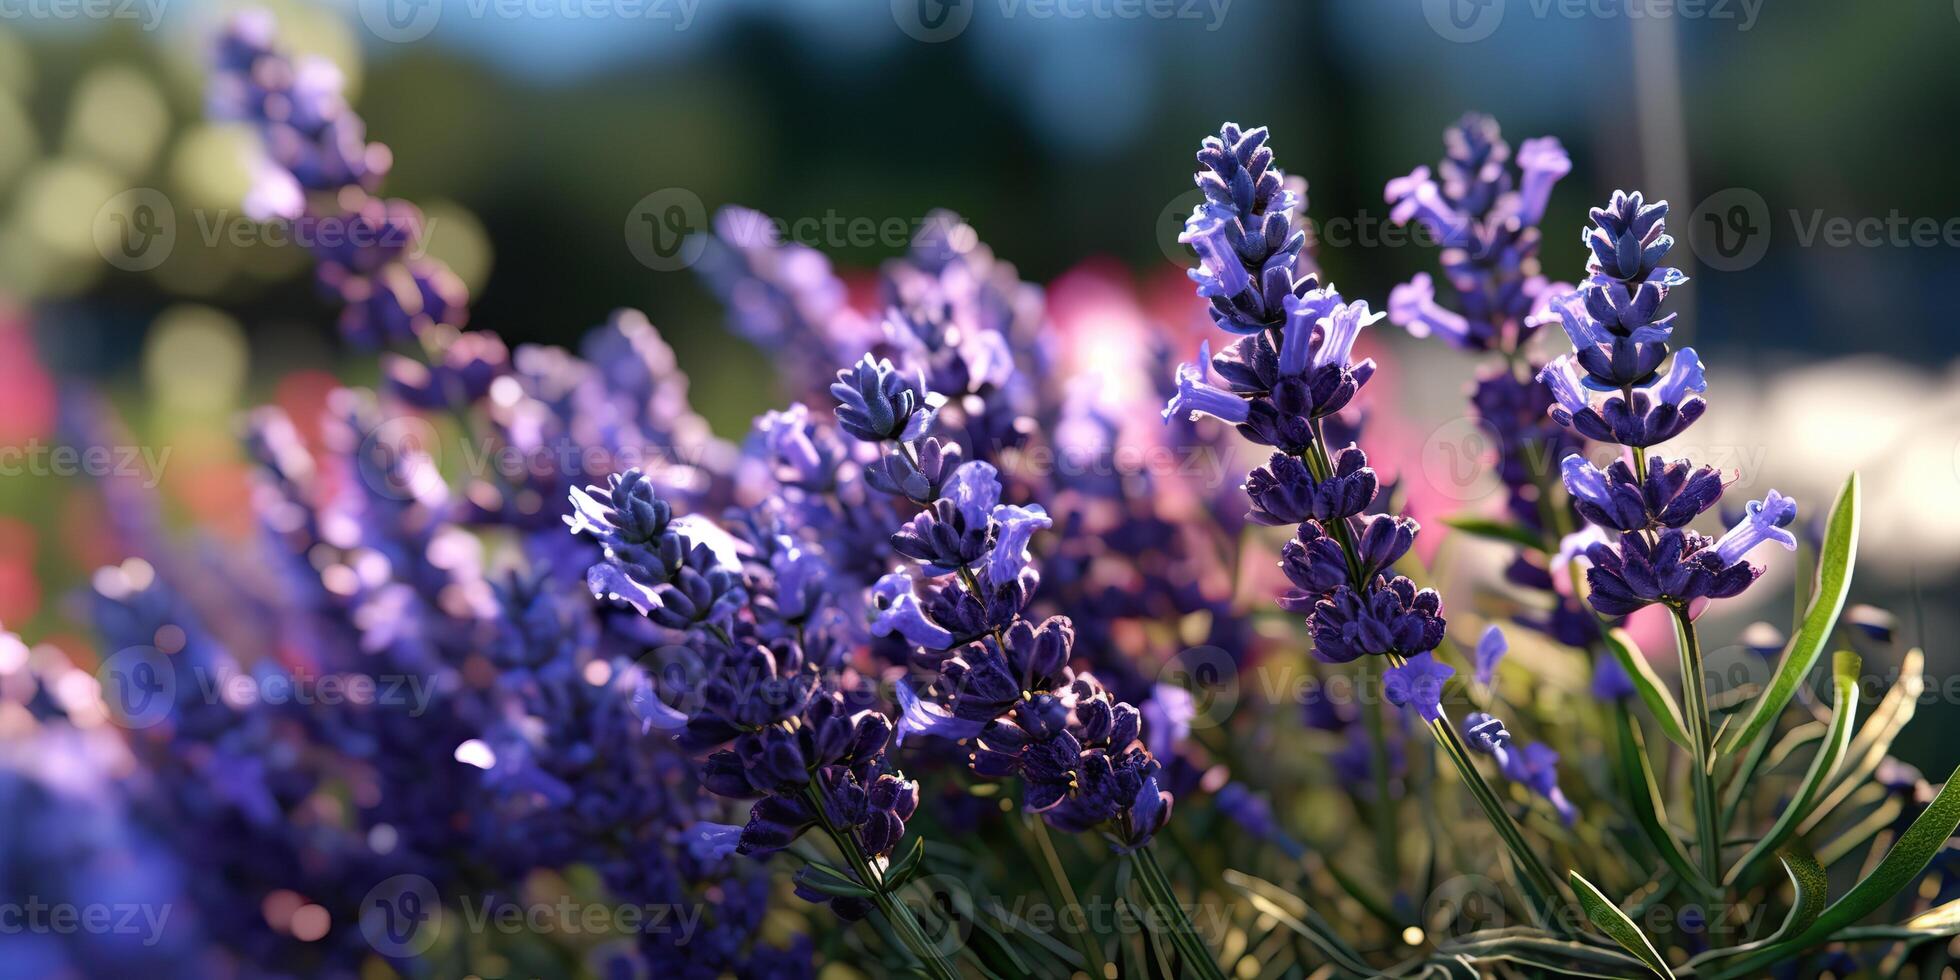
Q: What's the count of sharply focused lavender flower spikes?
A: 4